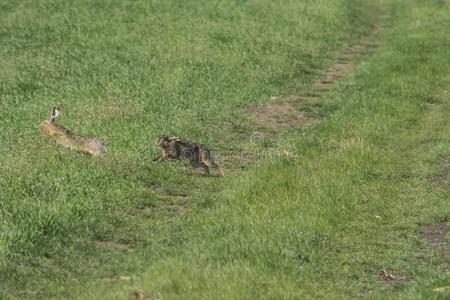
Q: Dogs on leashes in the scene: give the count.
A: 0